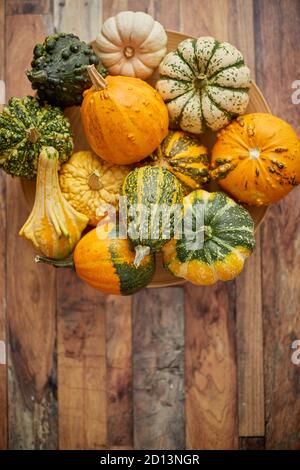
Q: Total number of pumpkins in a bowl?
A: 12